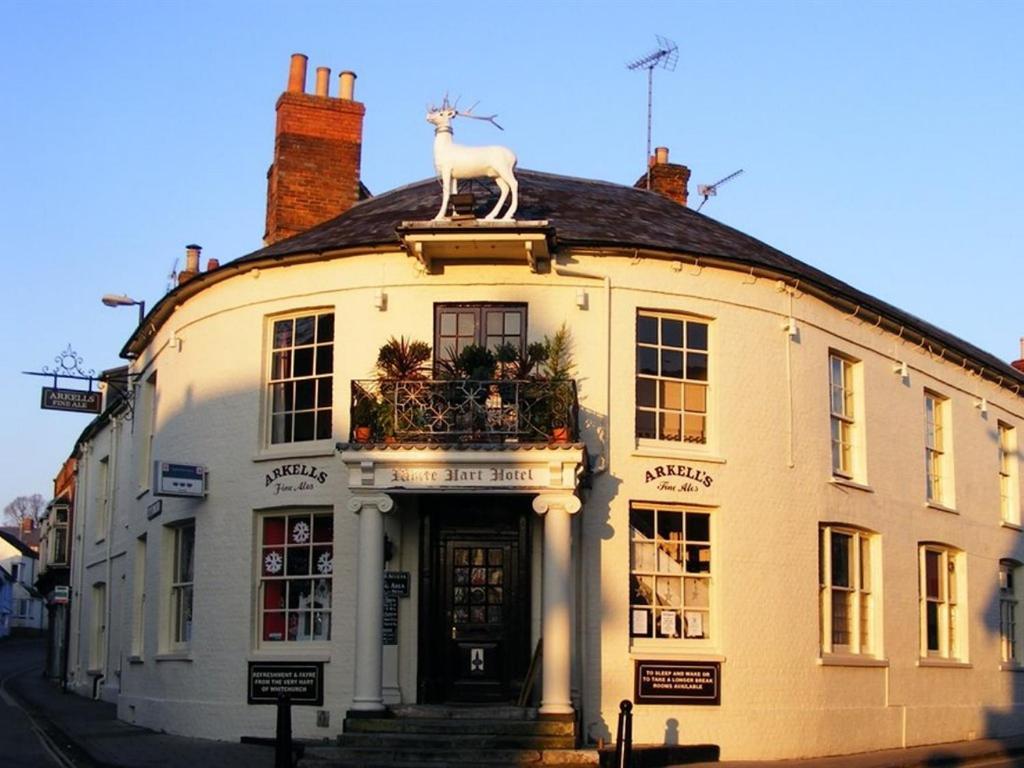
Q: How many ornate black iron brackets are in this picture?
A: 1